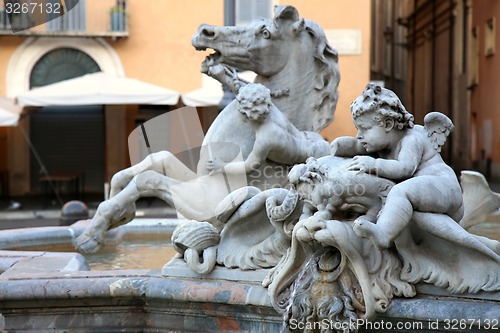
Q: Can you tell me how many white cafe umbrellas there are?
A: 3